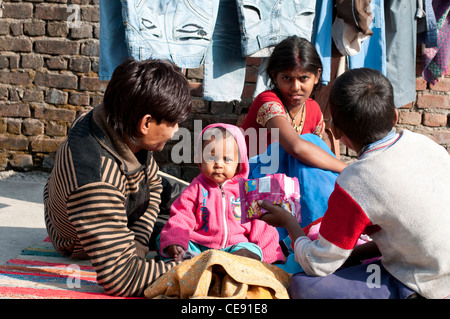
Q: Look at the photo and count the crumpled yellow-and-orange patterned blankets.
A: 1